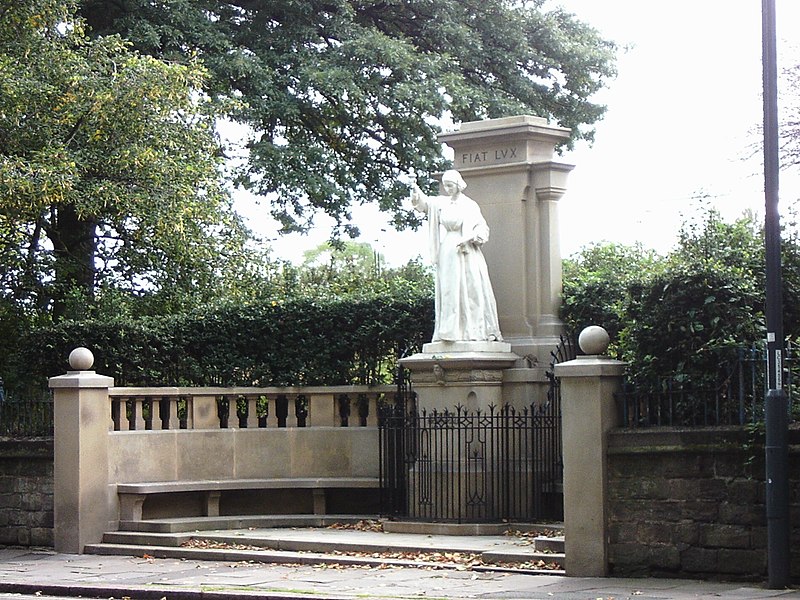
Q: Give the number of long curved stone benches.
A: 1